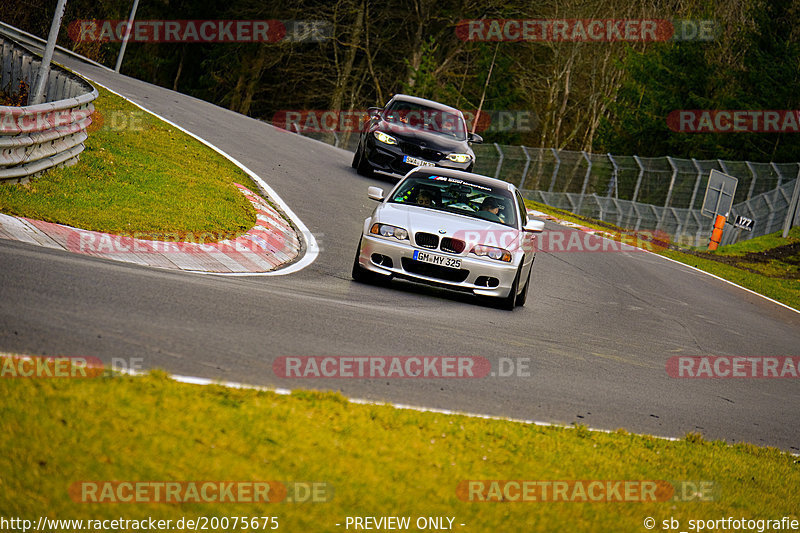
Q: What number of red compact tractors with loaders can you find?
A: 0